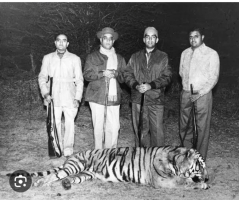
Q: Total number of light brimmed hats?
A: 1